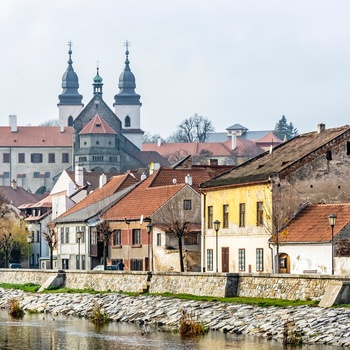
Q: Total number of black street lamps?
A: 5